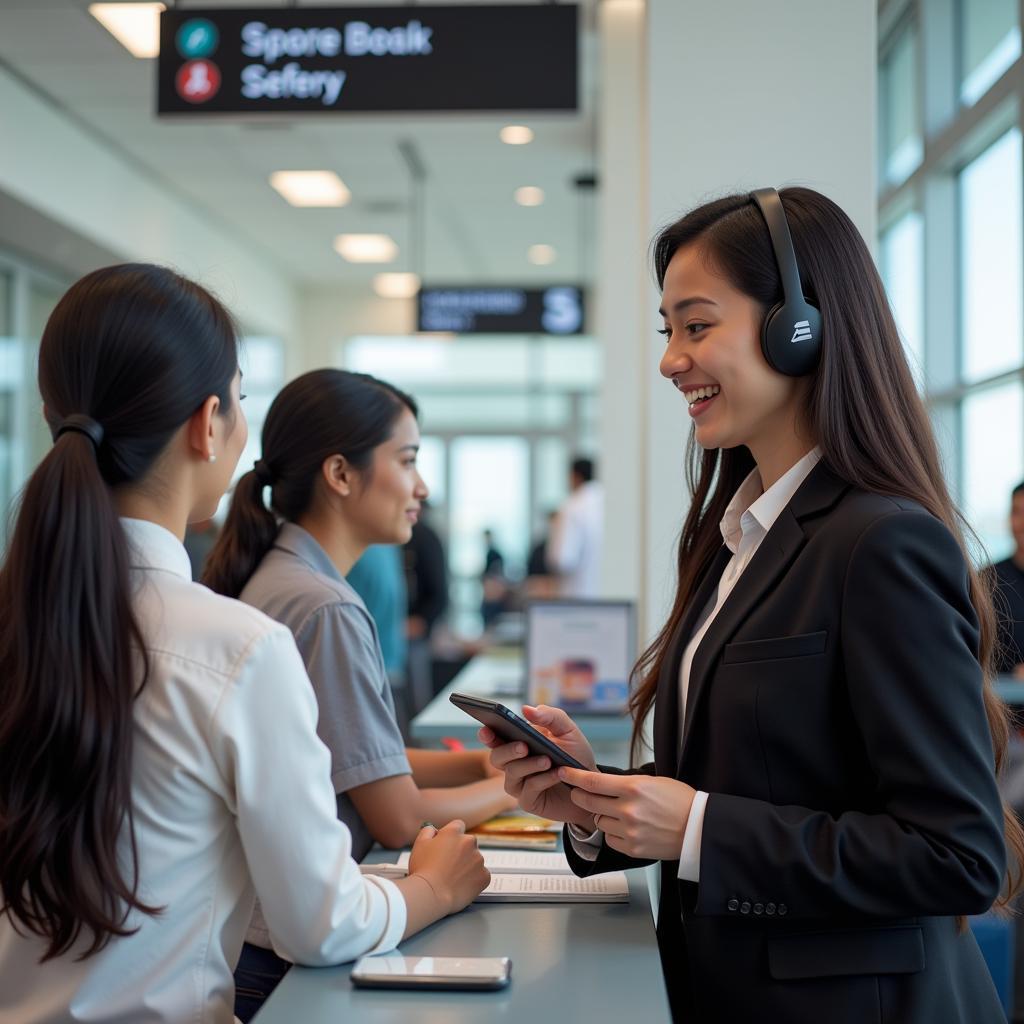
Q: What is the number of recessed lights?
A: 7